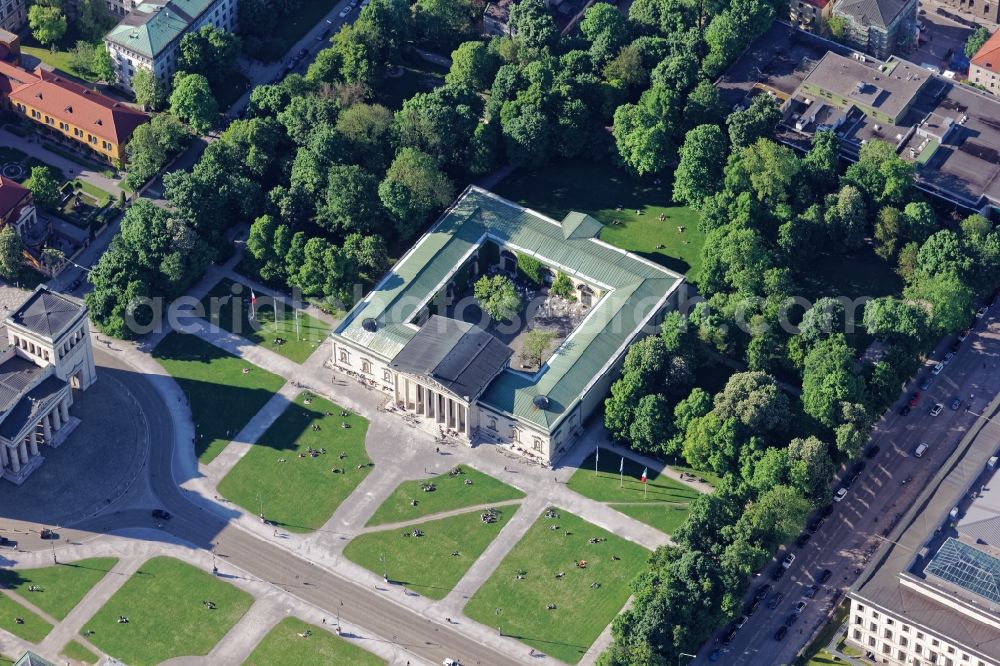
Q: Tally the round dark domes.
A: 2